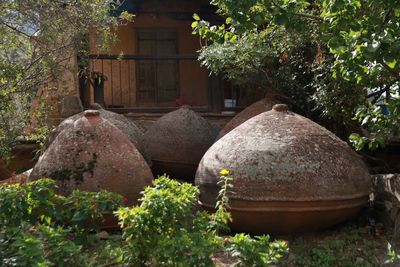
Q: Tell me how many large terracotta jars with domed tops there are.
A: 5